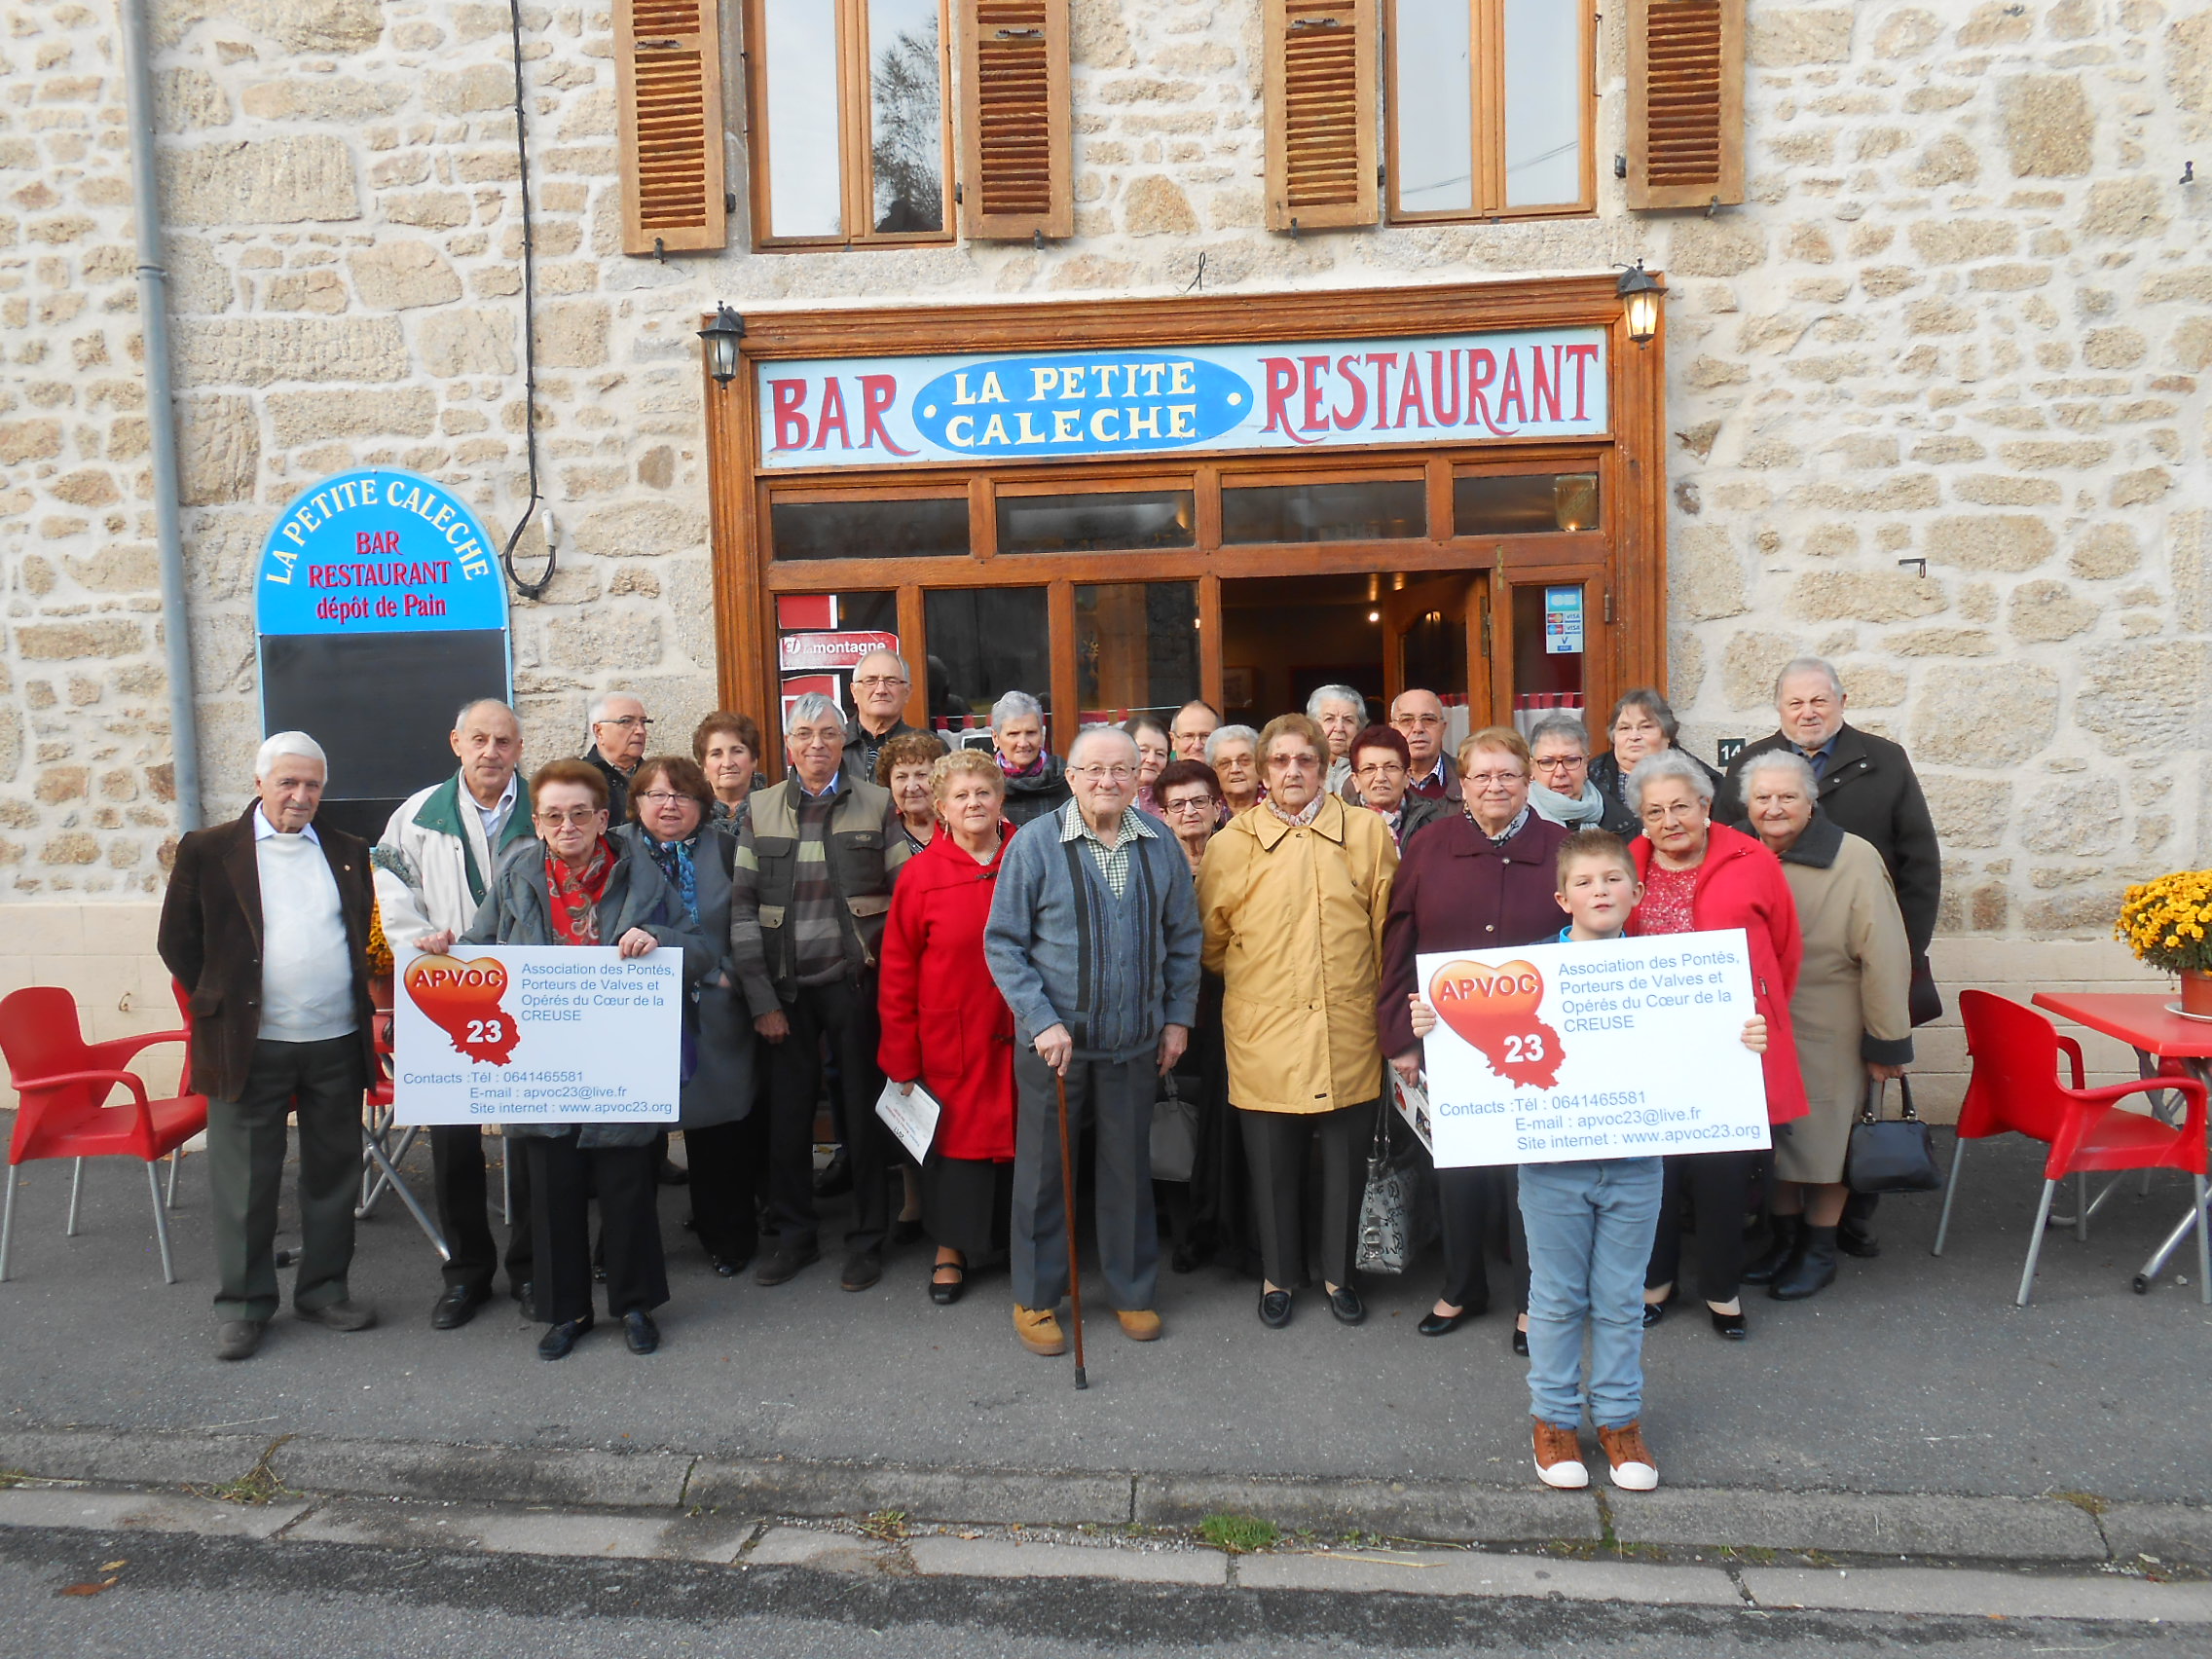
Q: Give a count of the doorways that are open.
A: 1